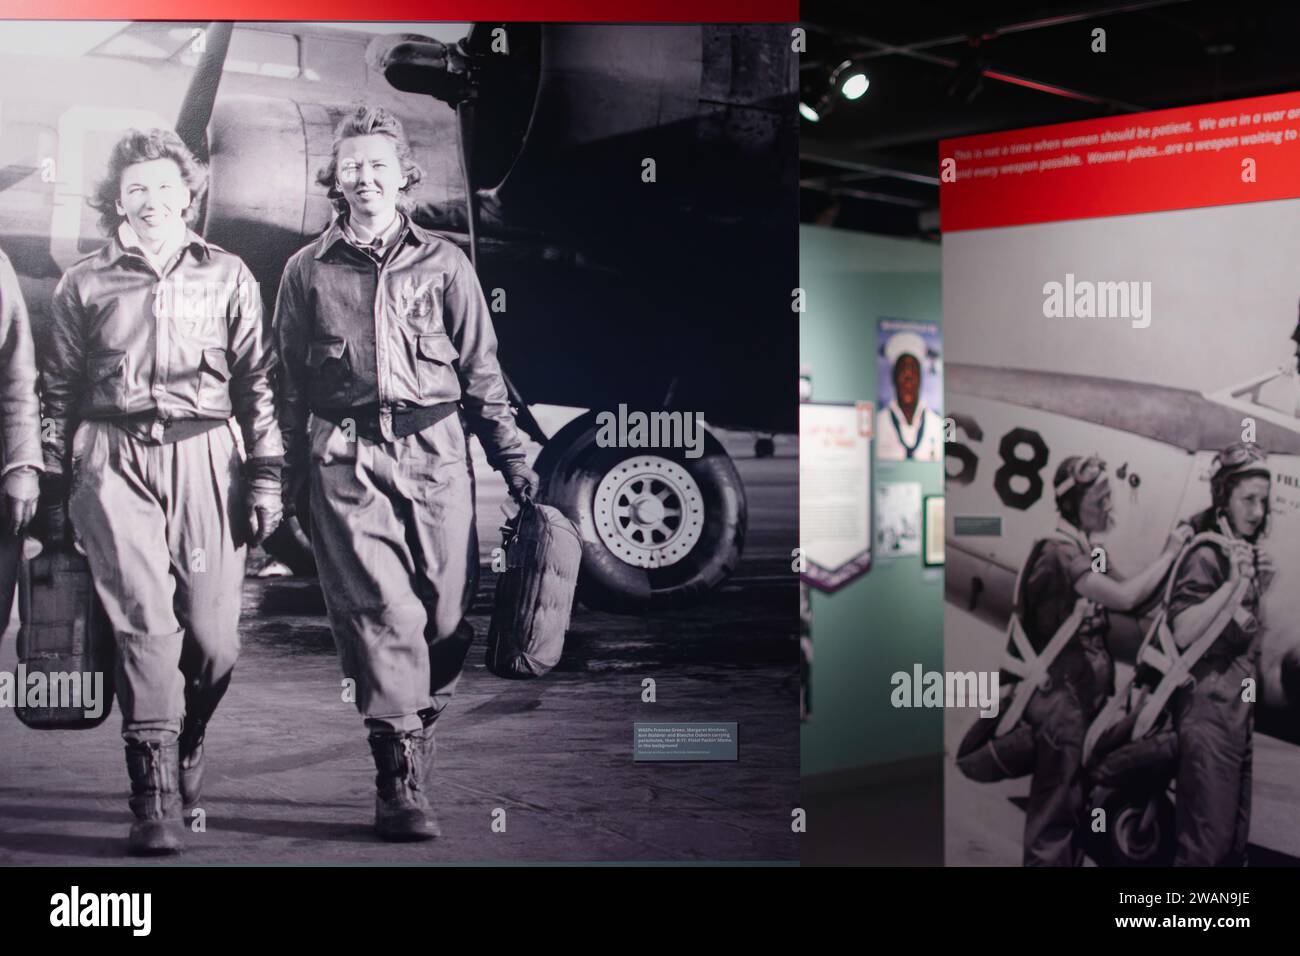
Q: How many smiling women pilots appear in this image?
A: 2